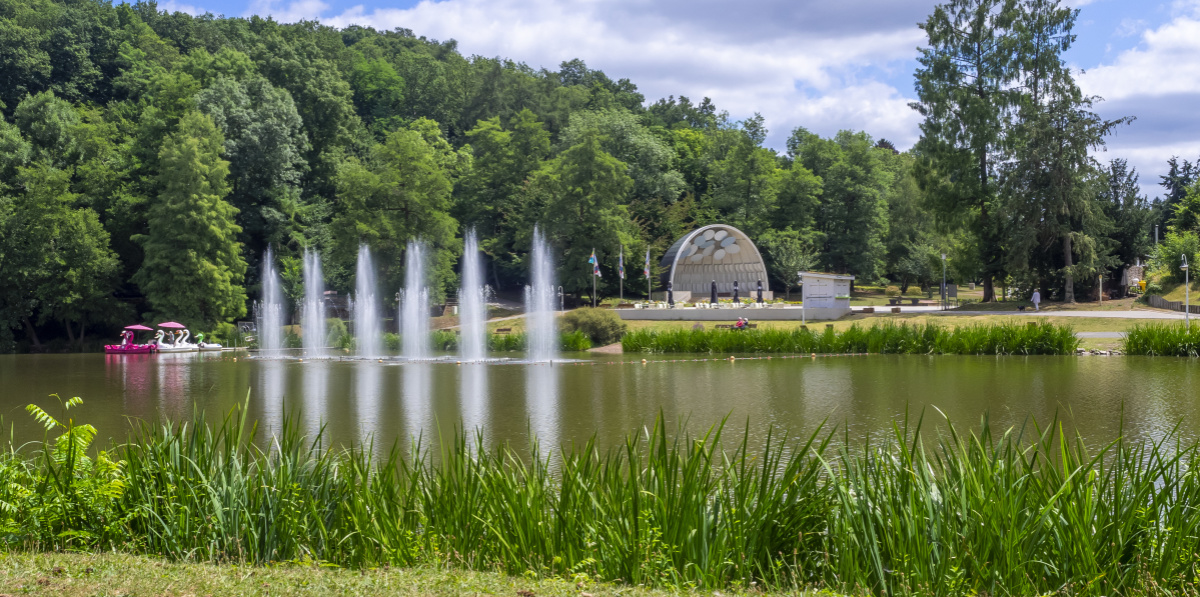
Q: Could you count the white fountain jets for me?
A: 6